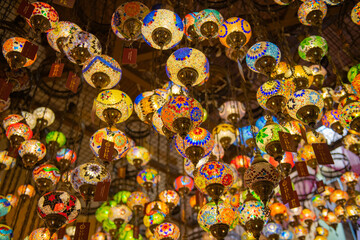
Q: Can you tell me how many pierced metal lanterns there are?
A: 0